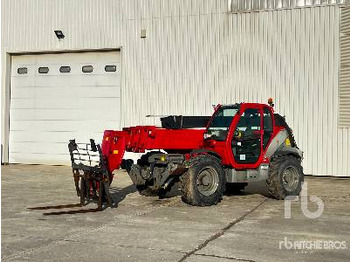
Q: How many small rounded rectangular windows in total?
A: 5